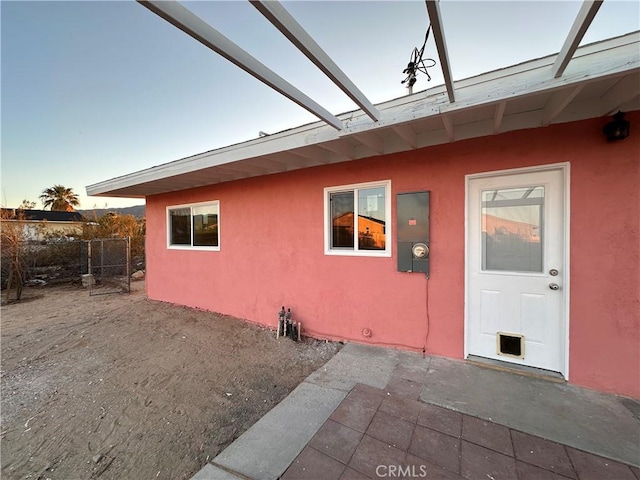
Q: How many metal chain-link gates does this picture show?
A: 1